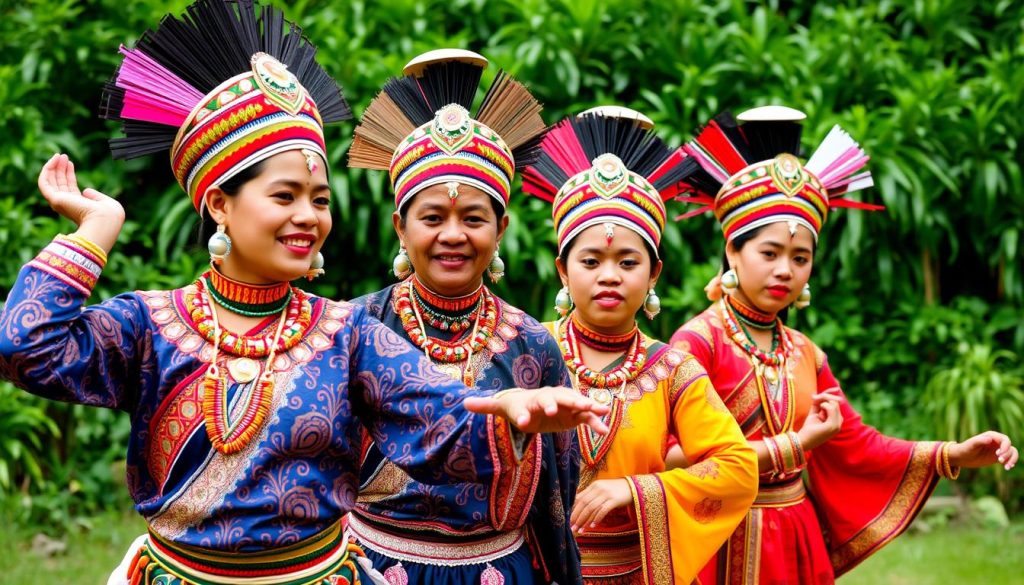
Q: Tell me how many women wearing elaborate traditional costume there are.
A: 4